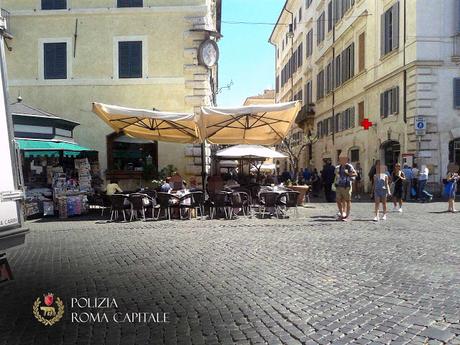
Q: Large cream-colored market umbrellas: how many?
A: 2